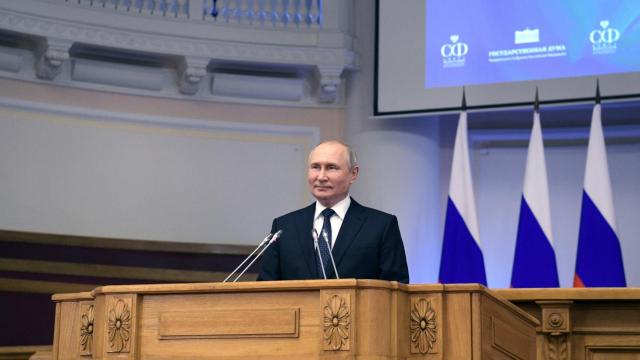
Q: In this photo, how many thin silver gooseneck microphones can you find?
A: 4